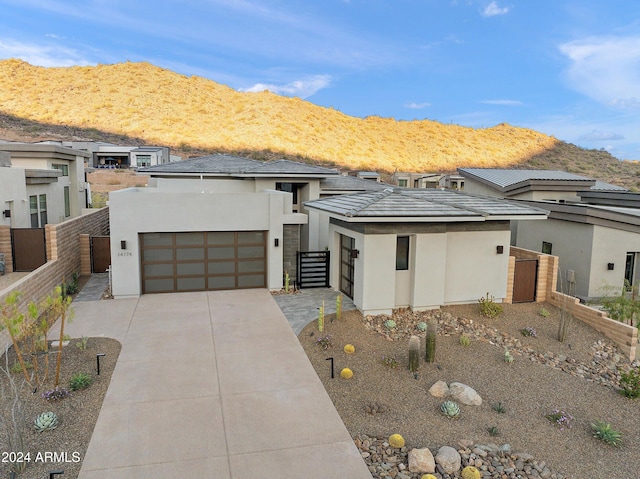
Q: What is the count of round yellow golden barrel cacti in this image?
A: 5